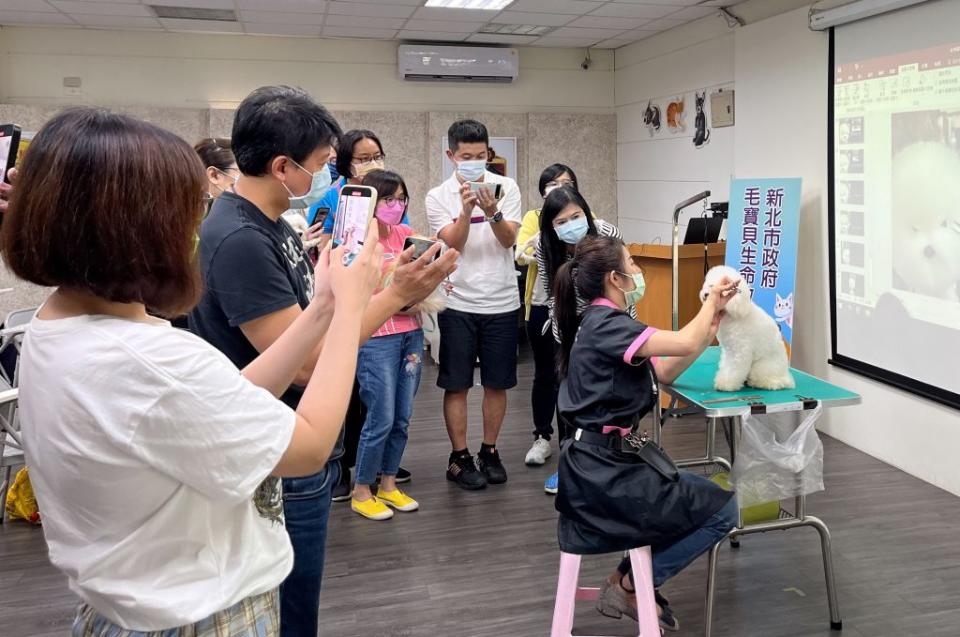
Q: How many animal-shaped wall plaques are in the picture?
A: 3